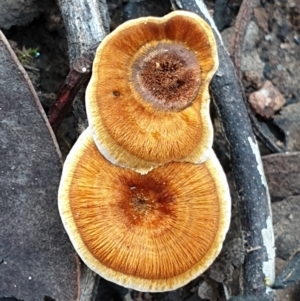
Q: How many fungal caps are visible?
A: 2